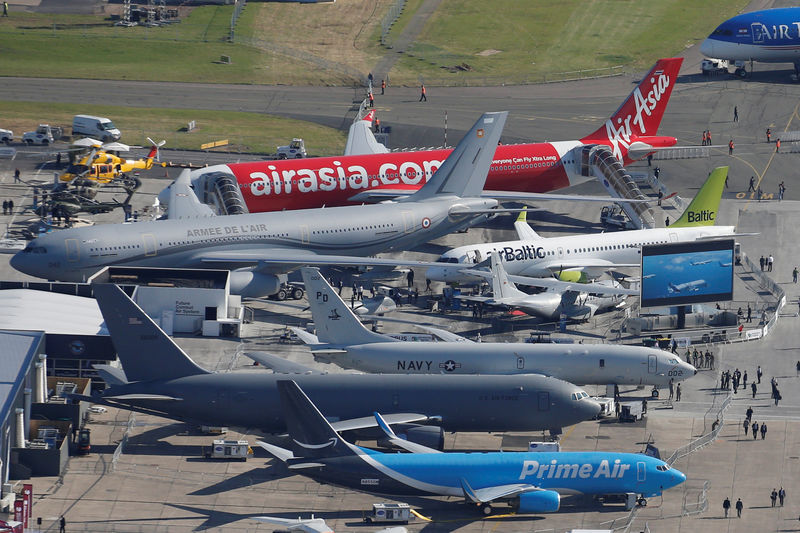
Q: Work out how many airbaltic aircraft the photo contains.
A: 1